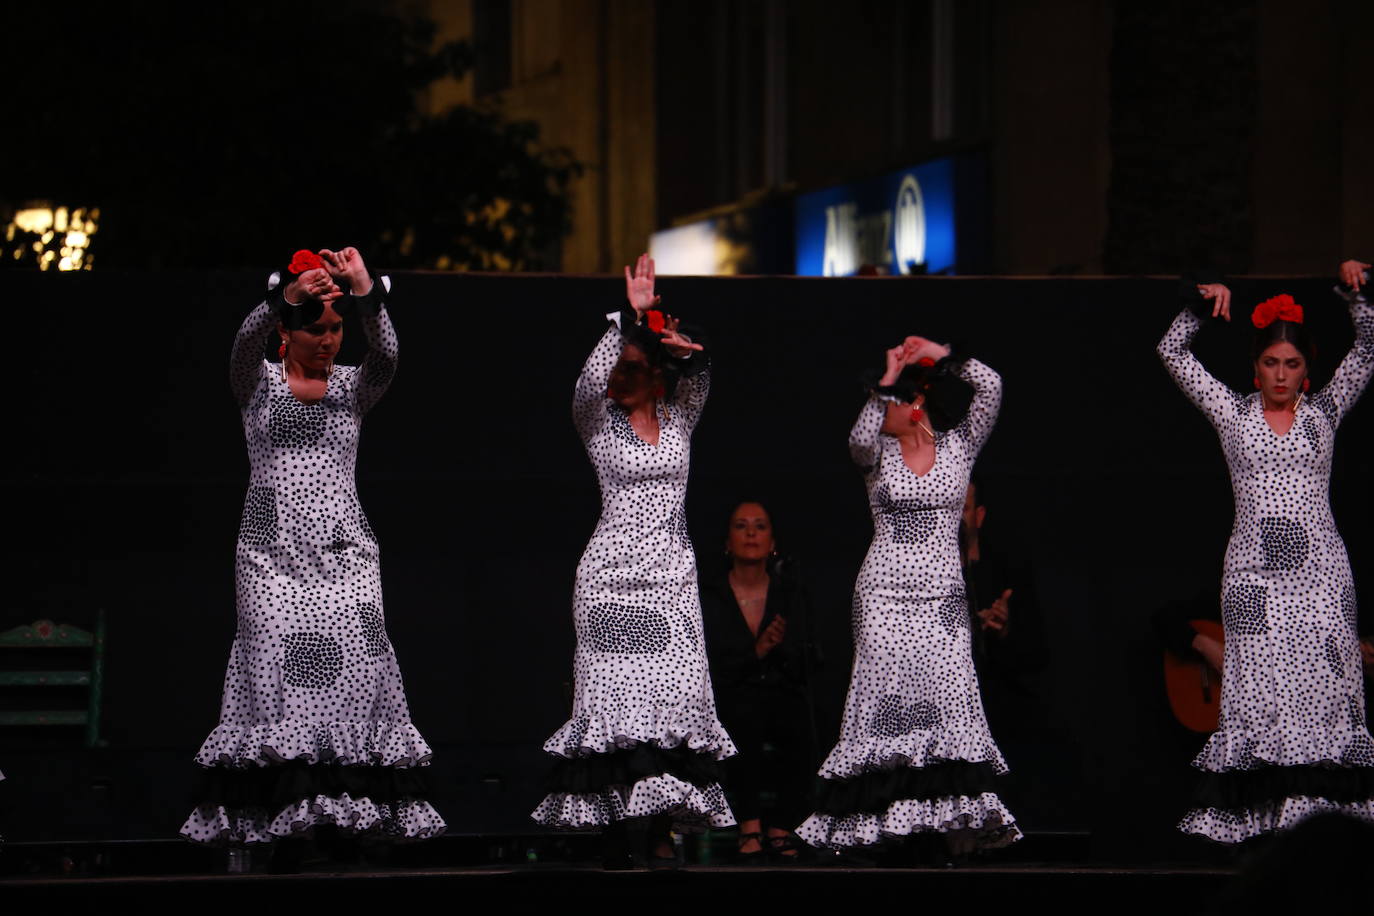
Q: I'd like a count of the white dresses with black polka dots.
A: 4